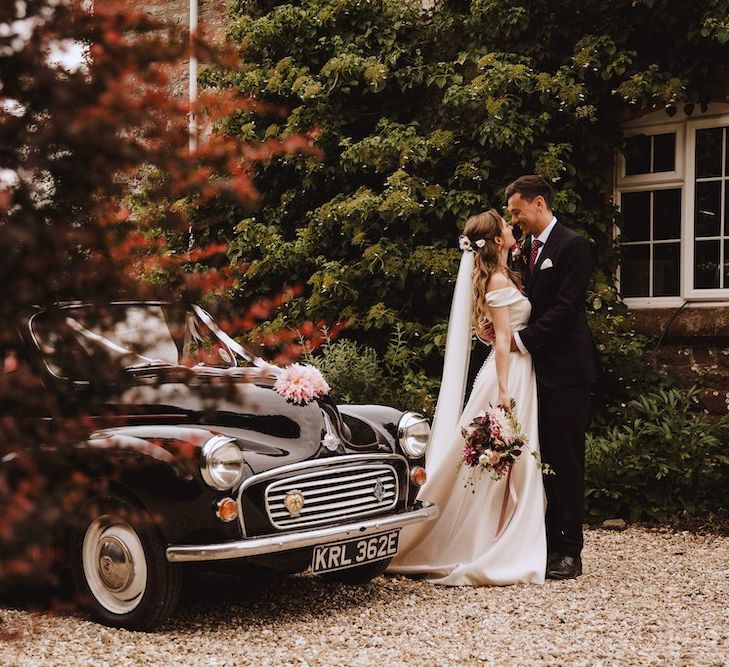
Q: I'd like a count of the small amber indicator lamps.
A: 2